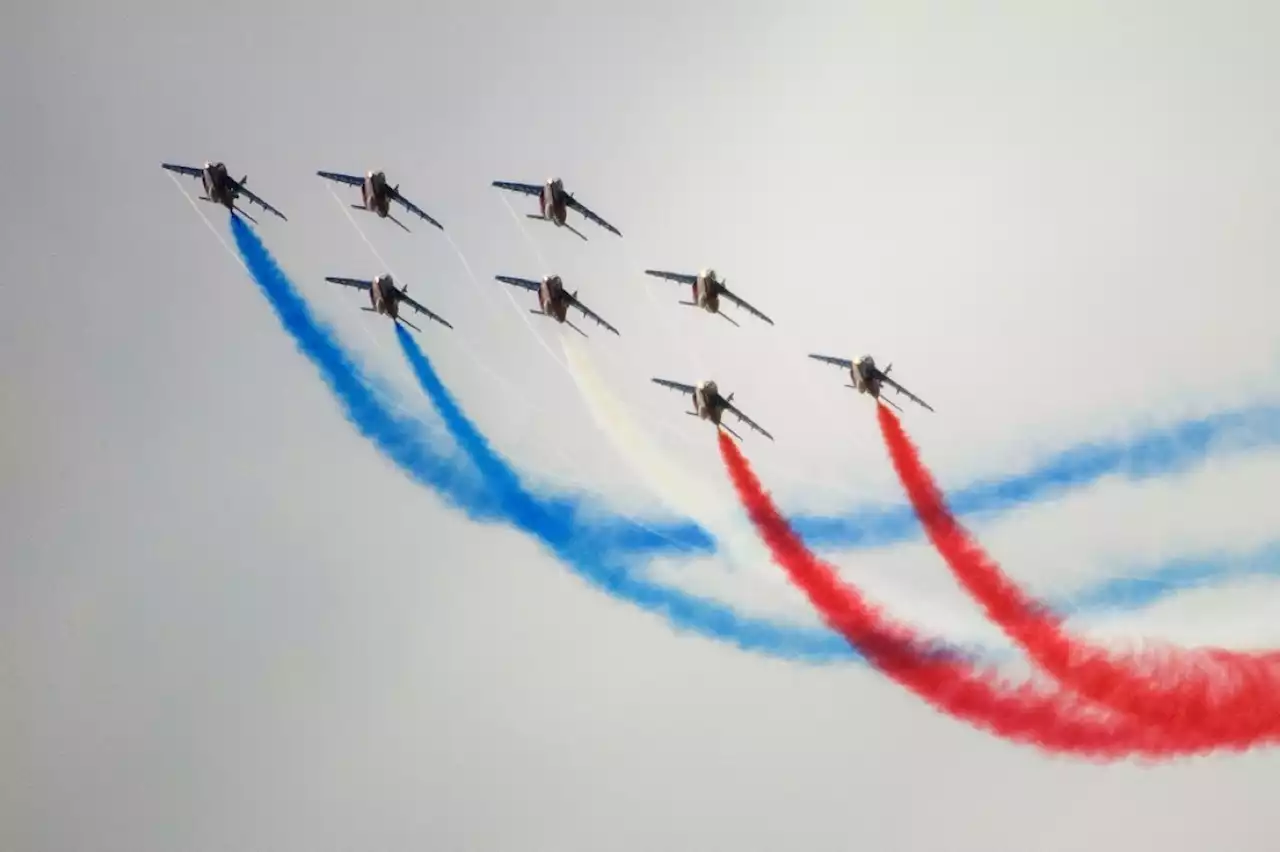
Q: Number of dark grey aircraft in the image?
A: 8